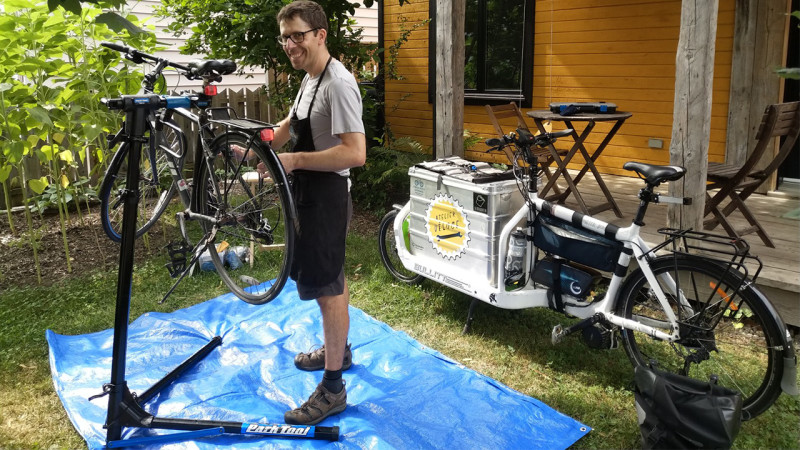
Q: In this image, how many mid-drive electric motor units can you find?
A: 1